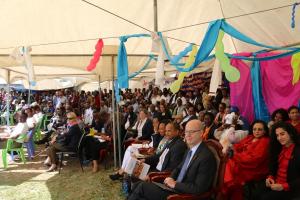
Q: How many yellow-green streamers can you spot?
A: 3